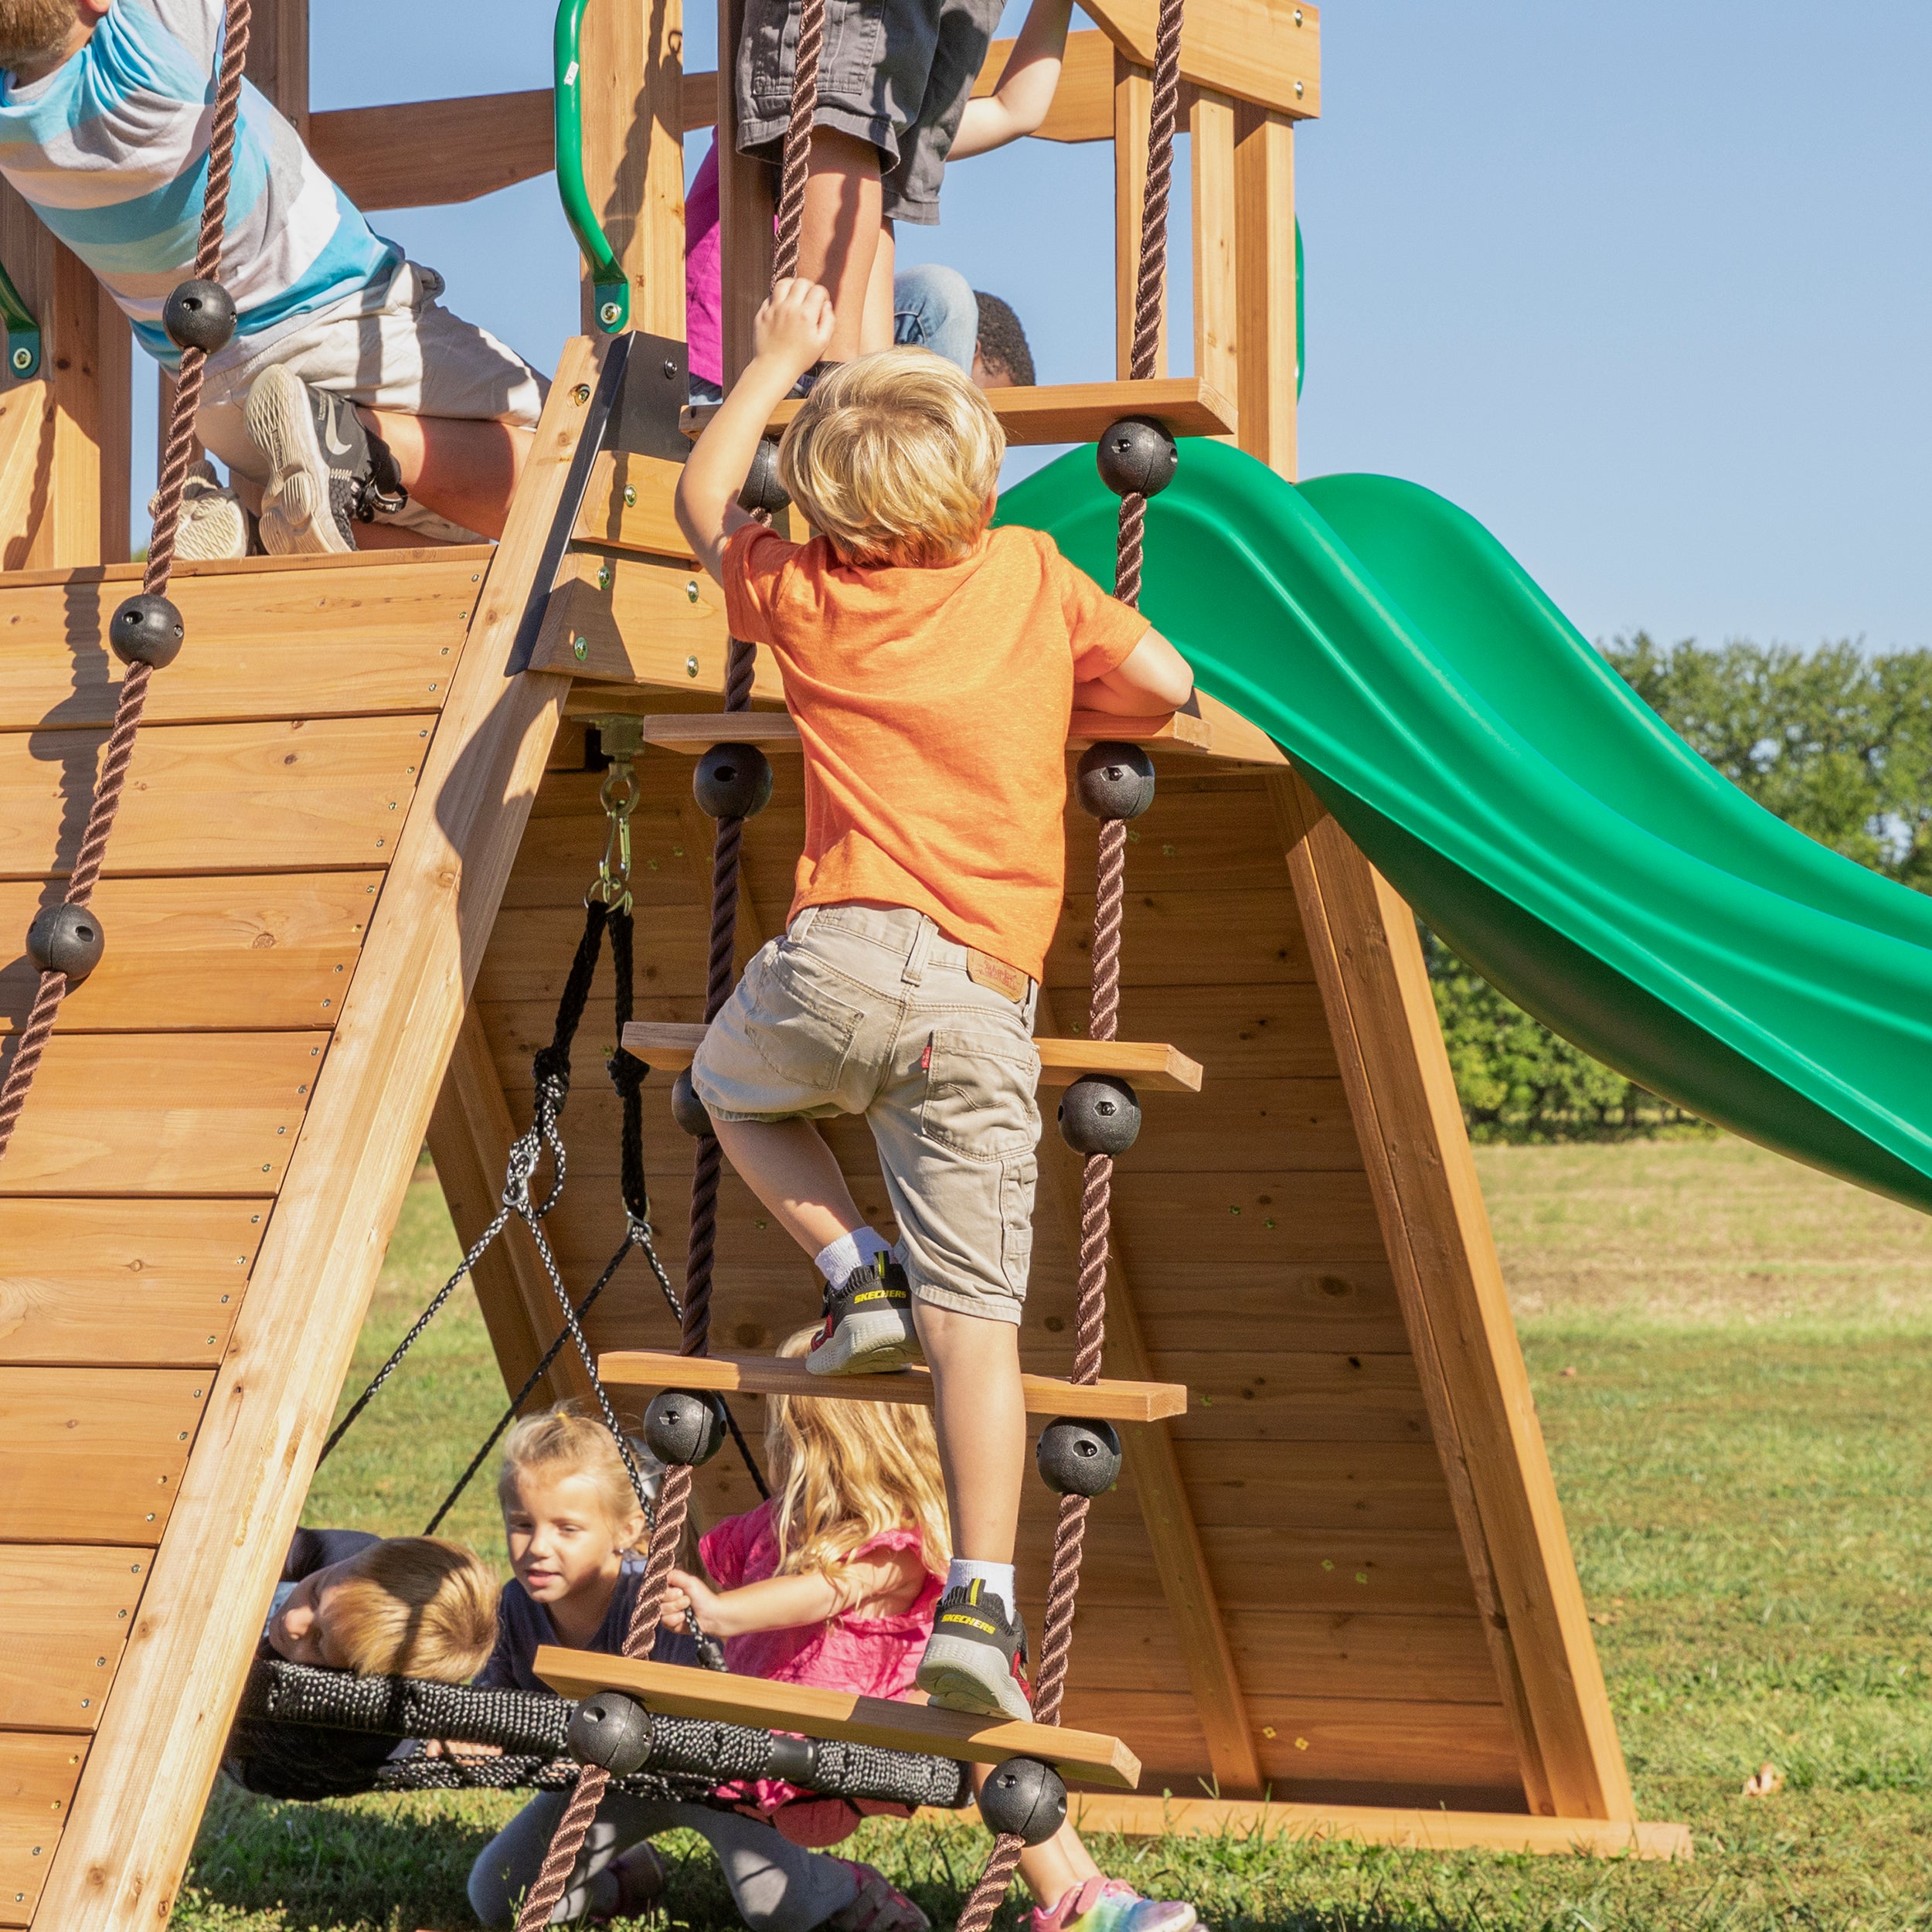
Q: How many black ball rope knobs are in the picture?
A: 13